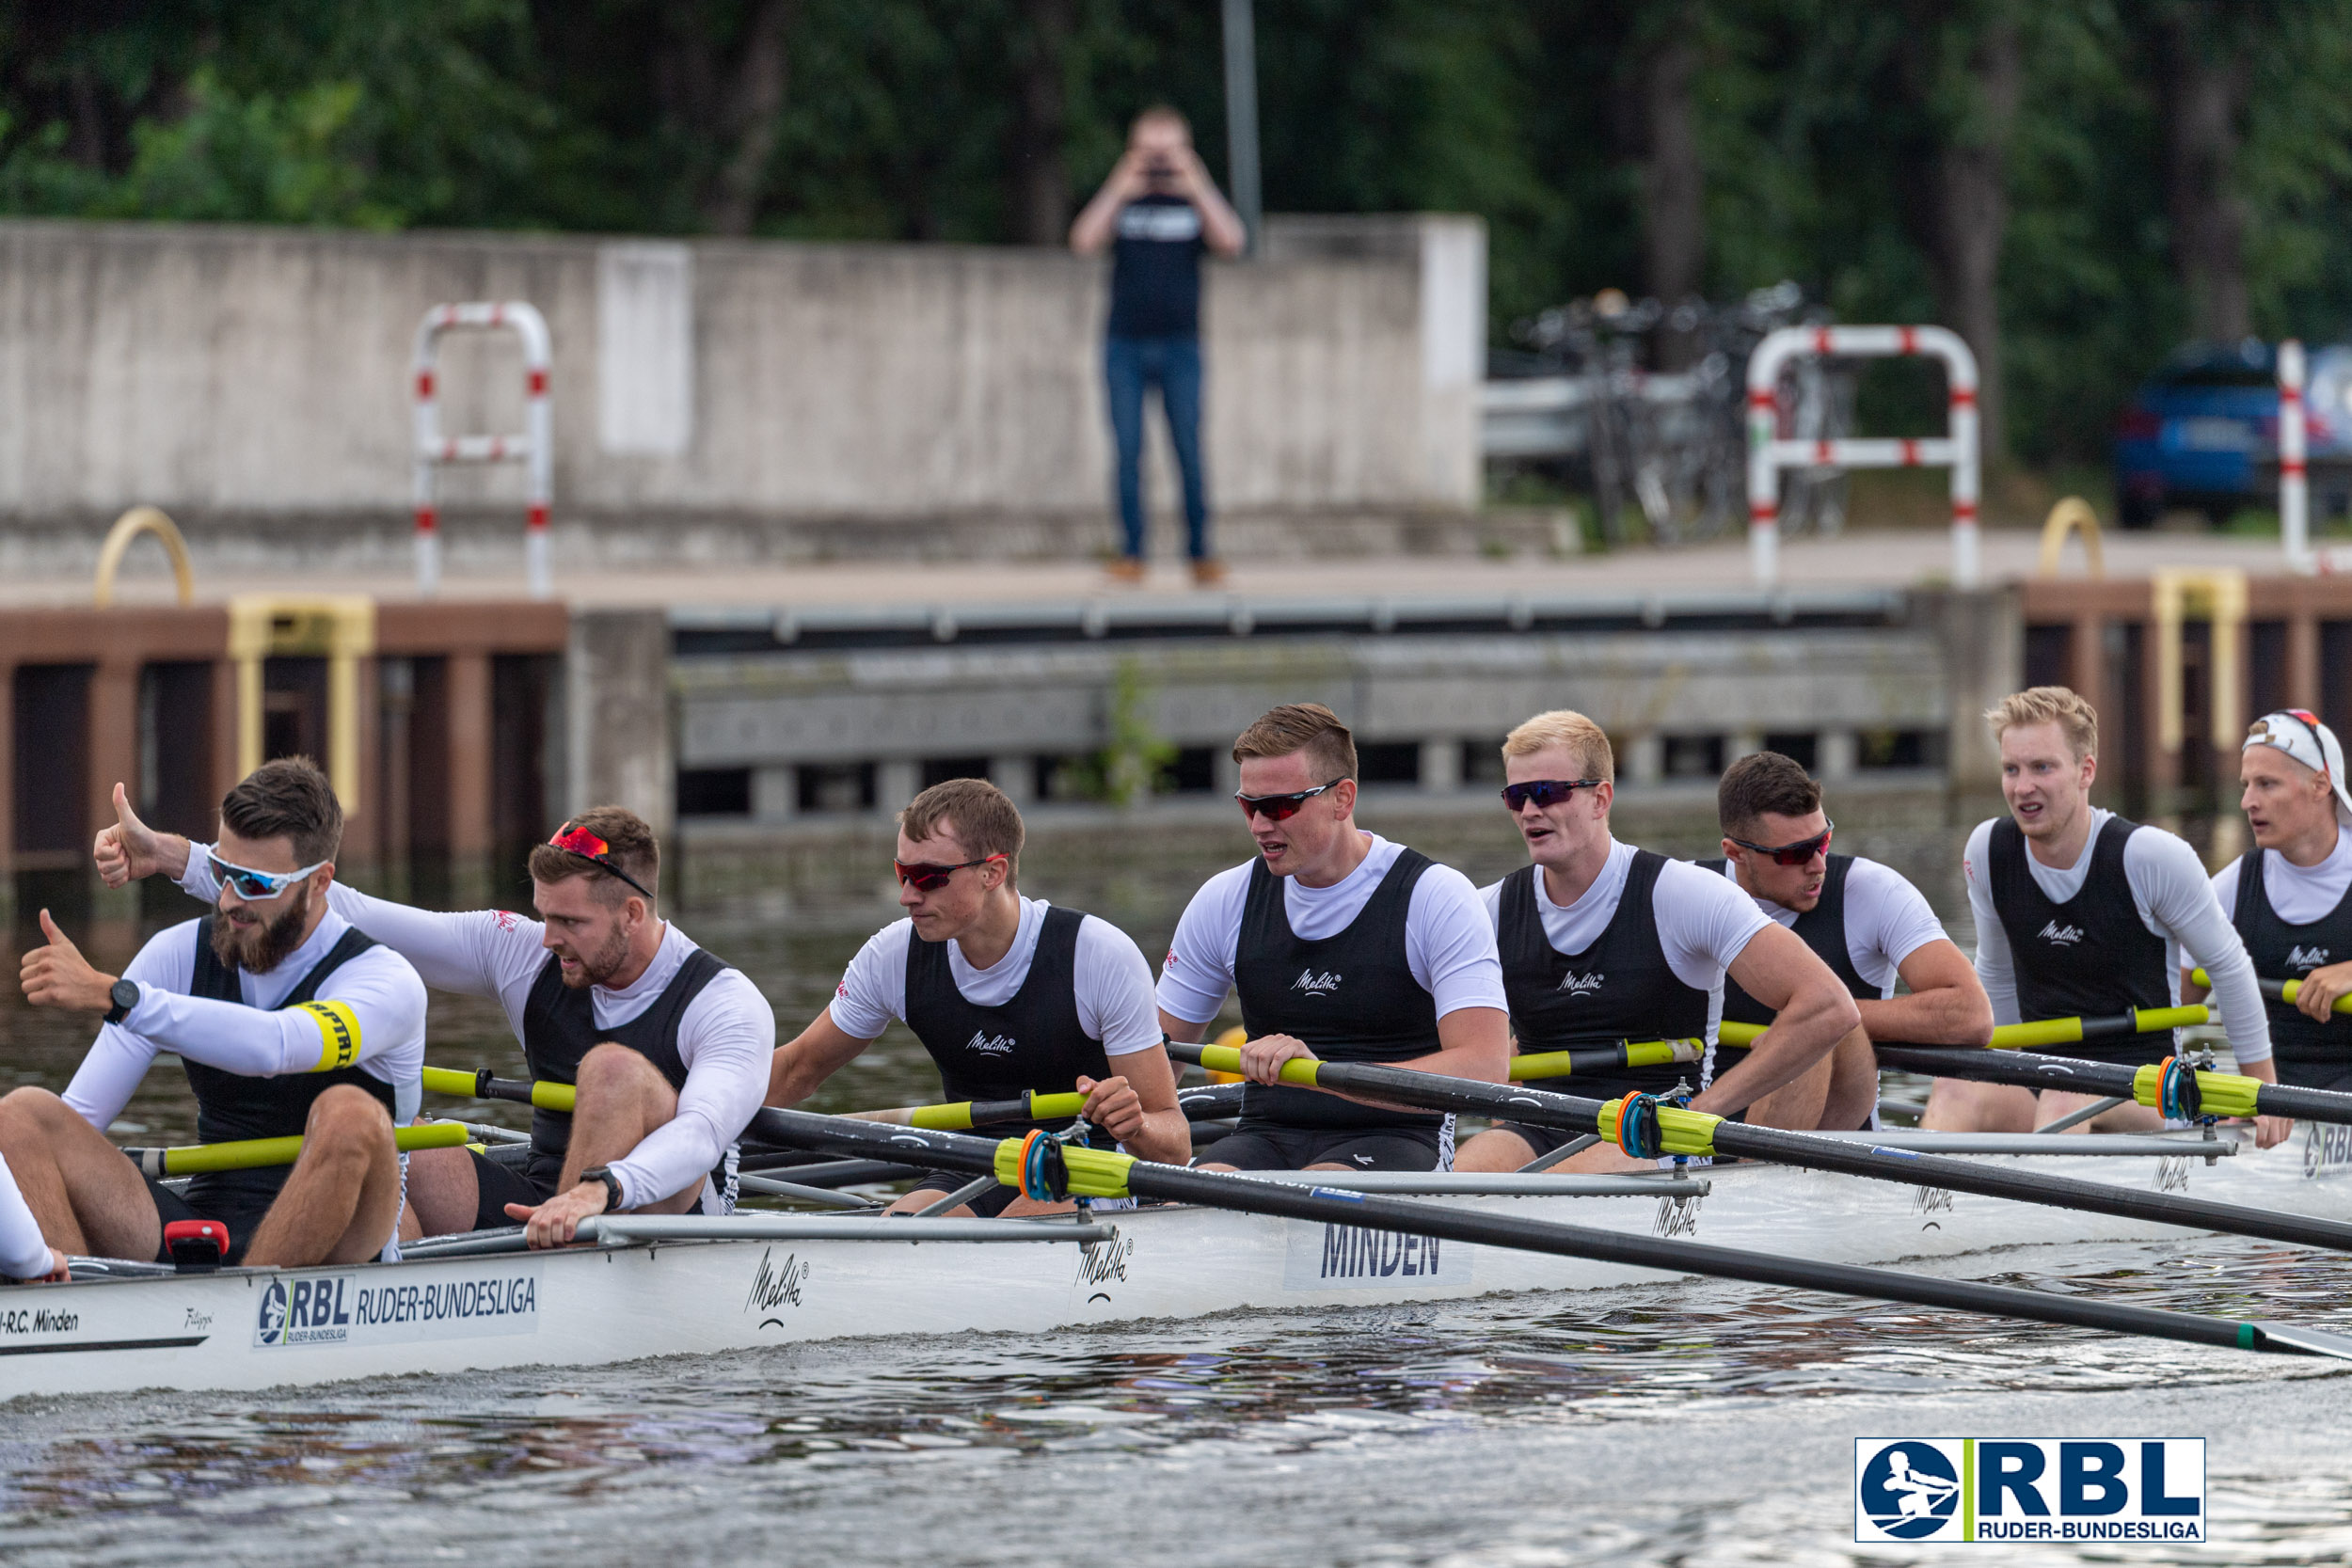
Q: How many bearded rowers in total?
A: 2